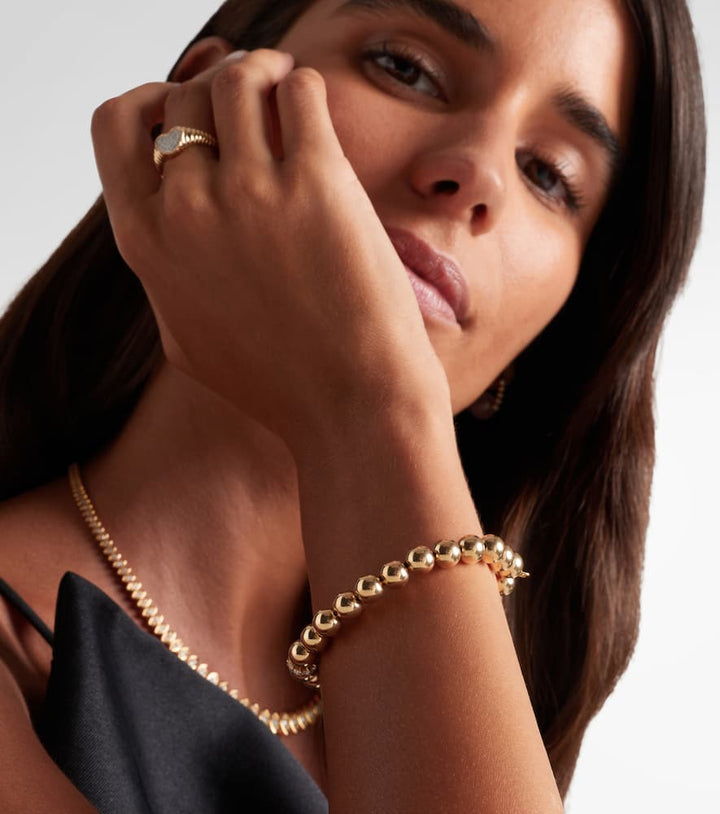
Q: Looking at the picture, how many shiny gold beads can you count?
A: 13